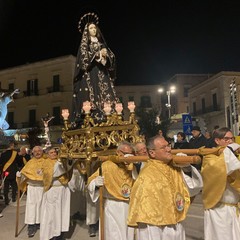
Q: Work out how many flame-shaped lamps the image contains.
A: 5